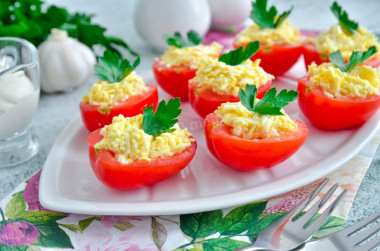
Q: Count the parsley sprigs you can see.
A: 8